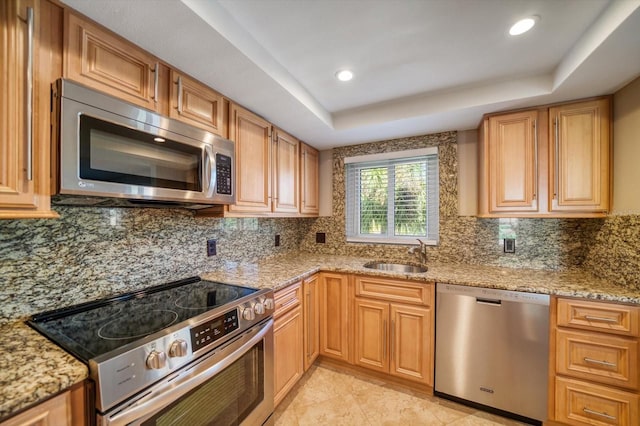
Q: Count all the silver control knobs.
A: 5